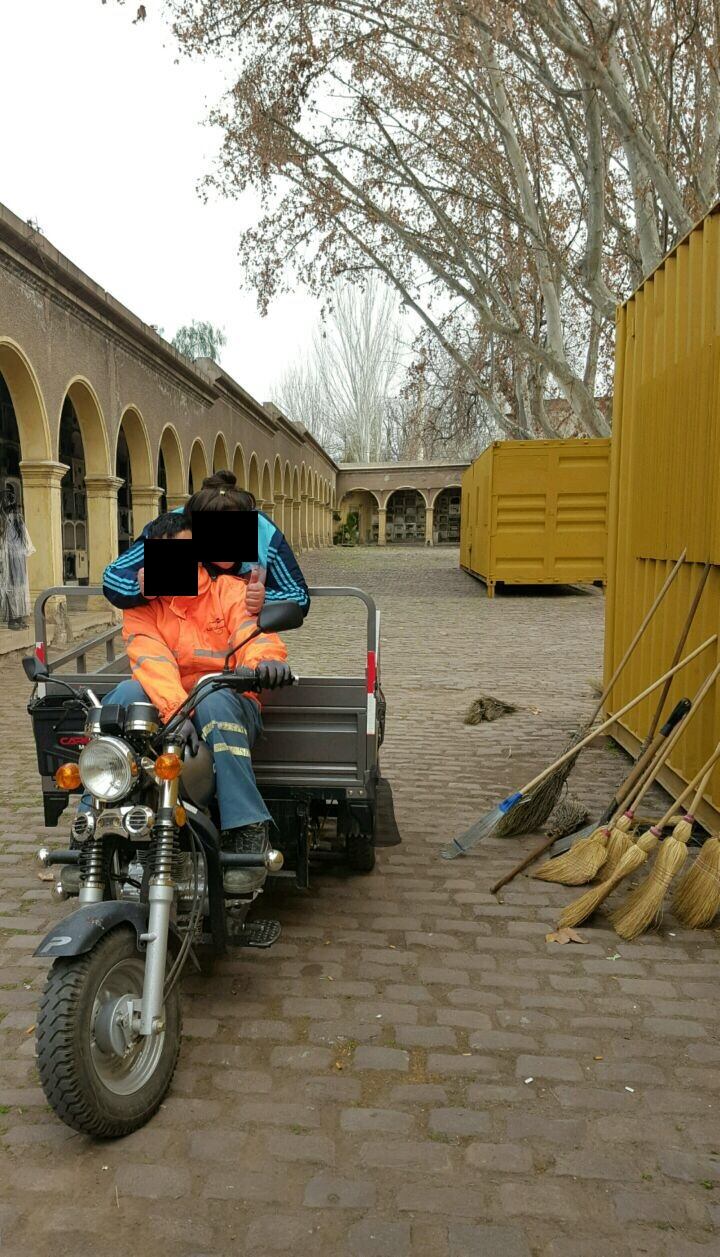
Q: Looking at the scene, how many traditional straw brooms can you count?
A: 5